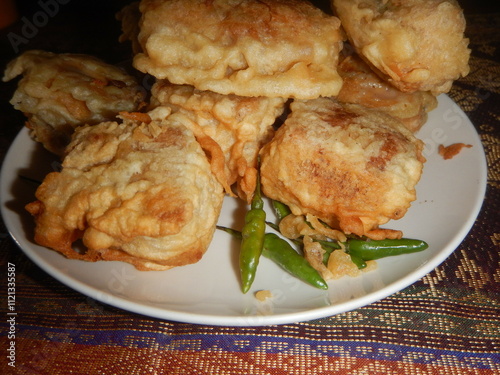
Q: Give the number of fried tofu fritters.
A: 7